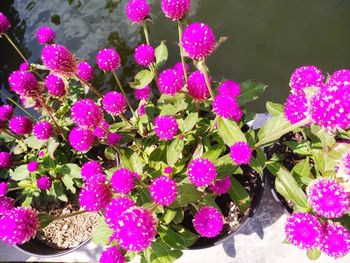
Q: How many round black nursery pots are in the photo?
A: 3